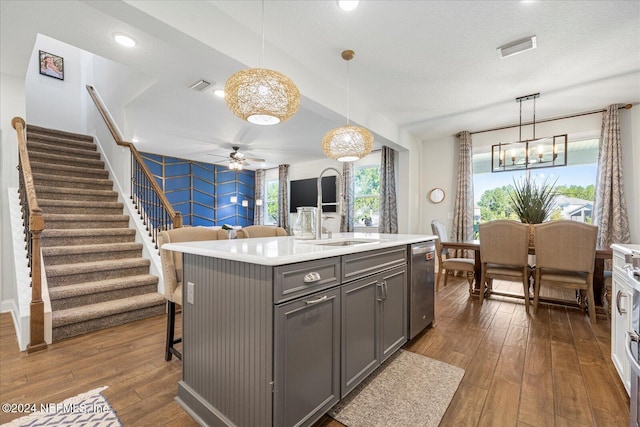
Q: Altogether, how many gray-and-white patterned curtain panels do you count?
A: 6